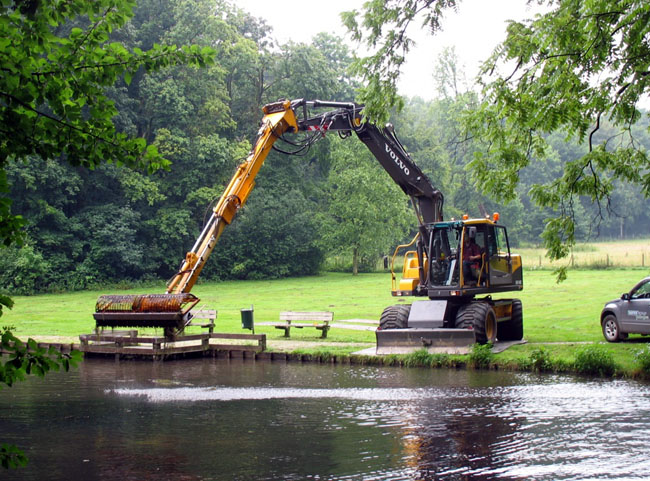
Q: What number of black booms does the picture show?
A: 1